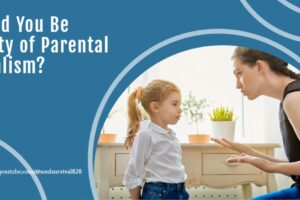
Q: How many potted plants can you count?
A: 3